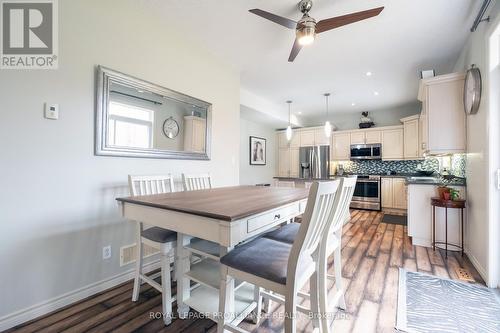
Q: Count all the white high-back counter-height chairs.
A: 4